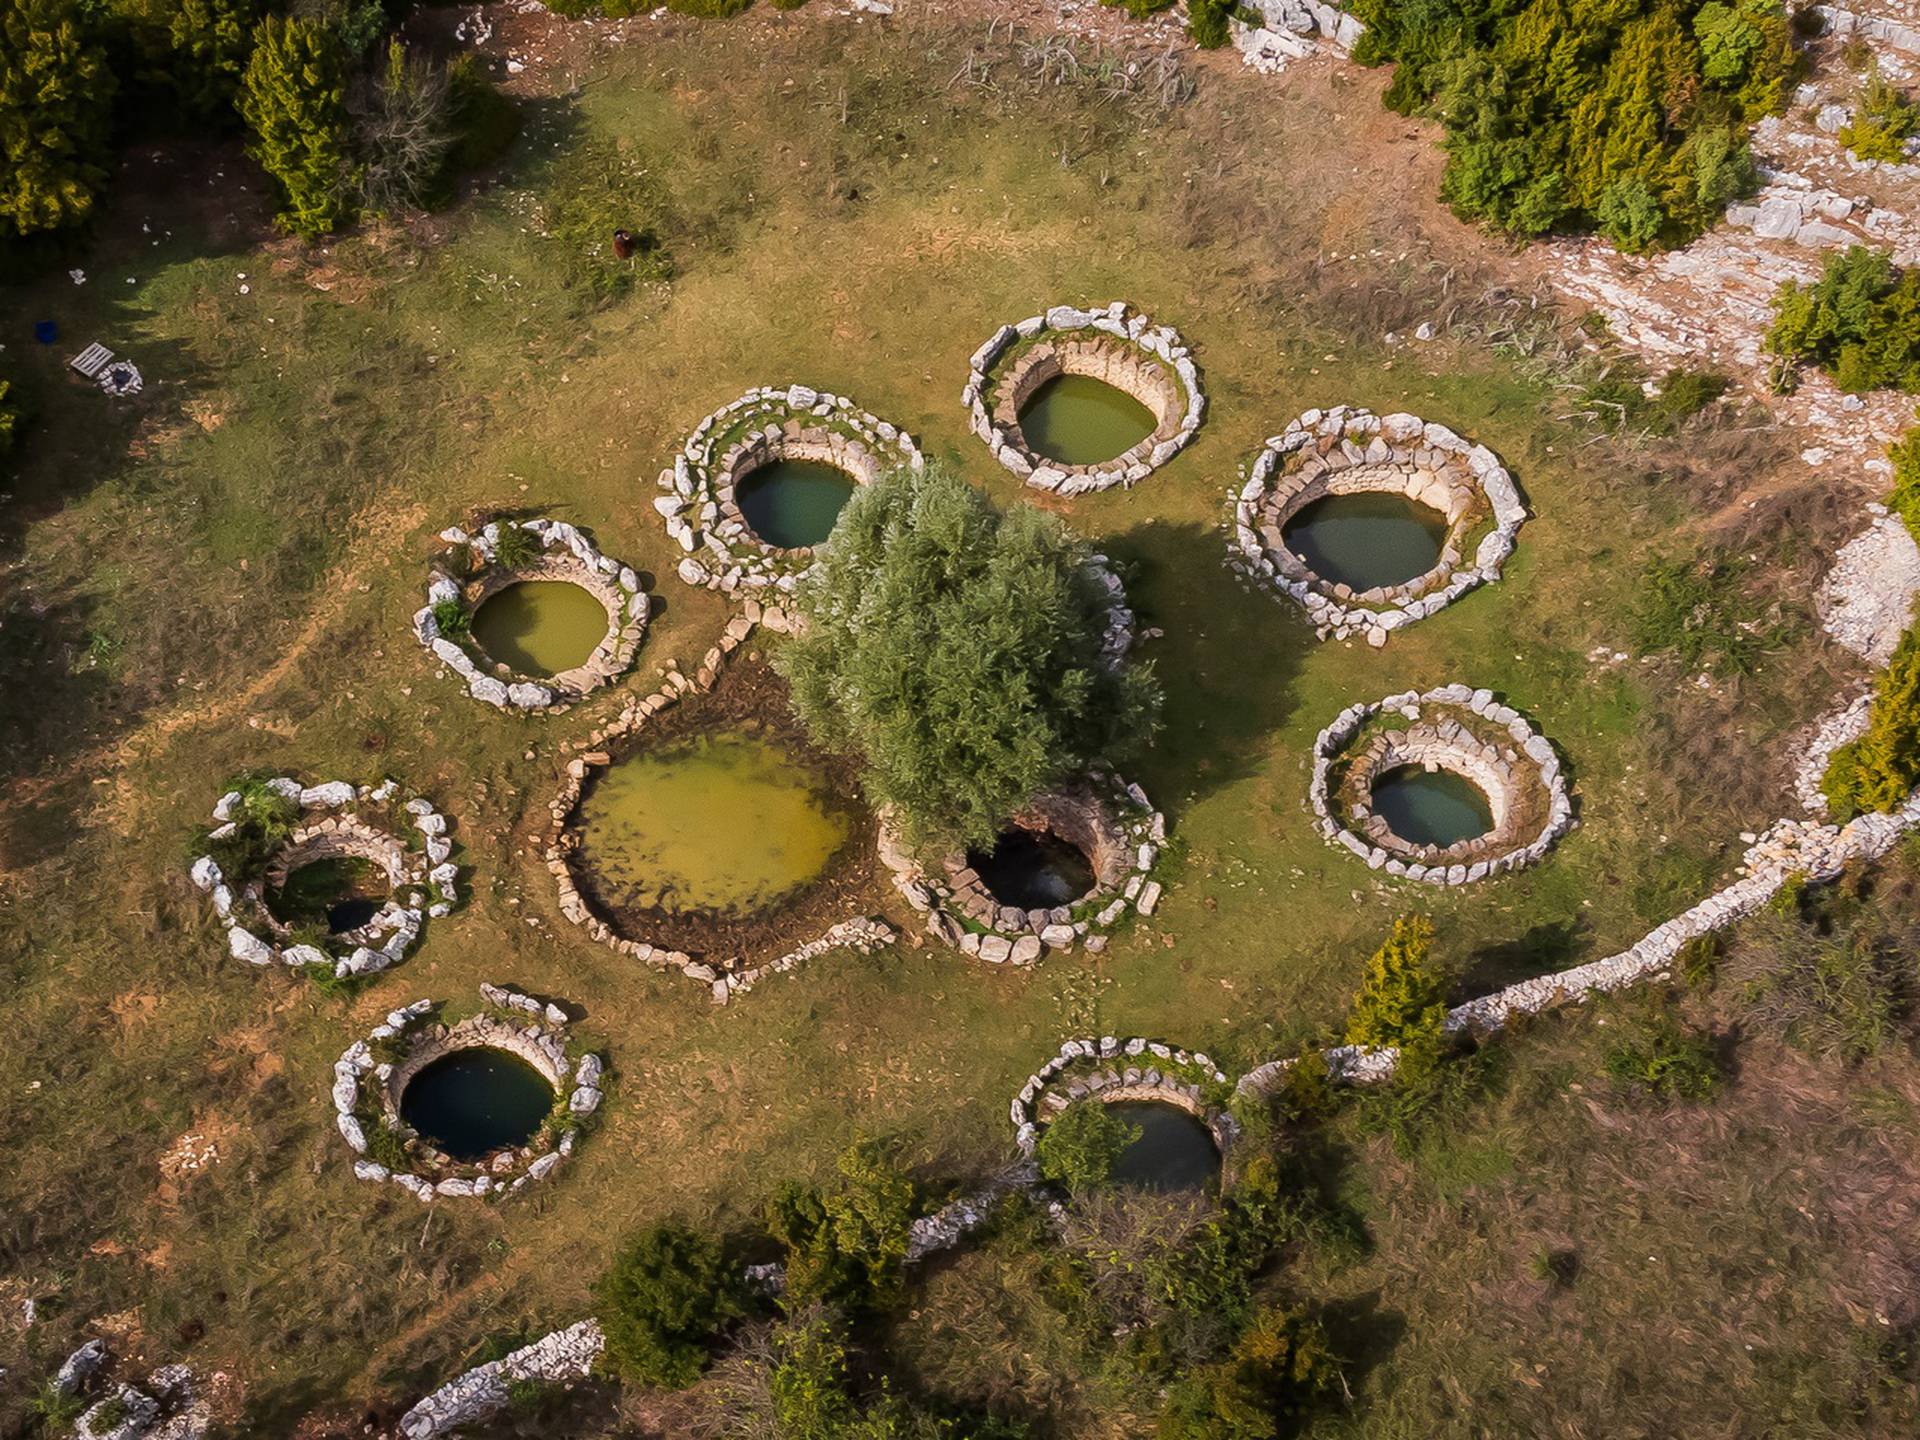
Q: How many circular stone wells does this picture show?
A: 9